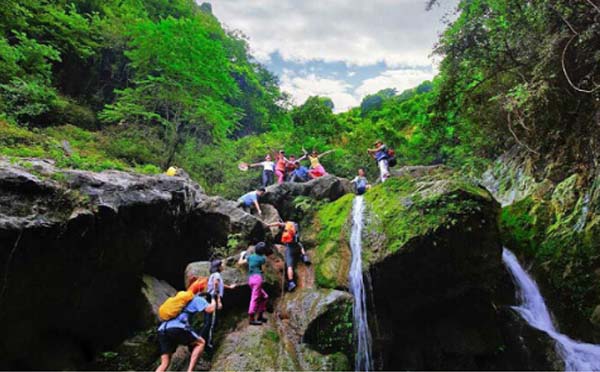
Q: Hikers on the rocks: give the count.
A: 12